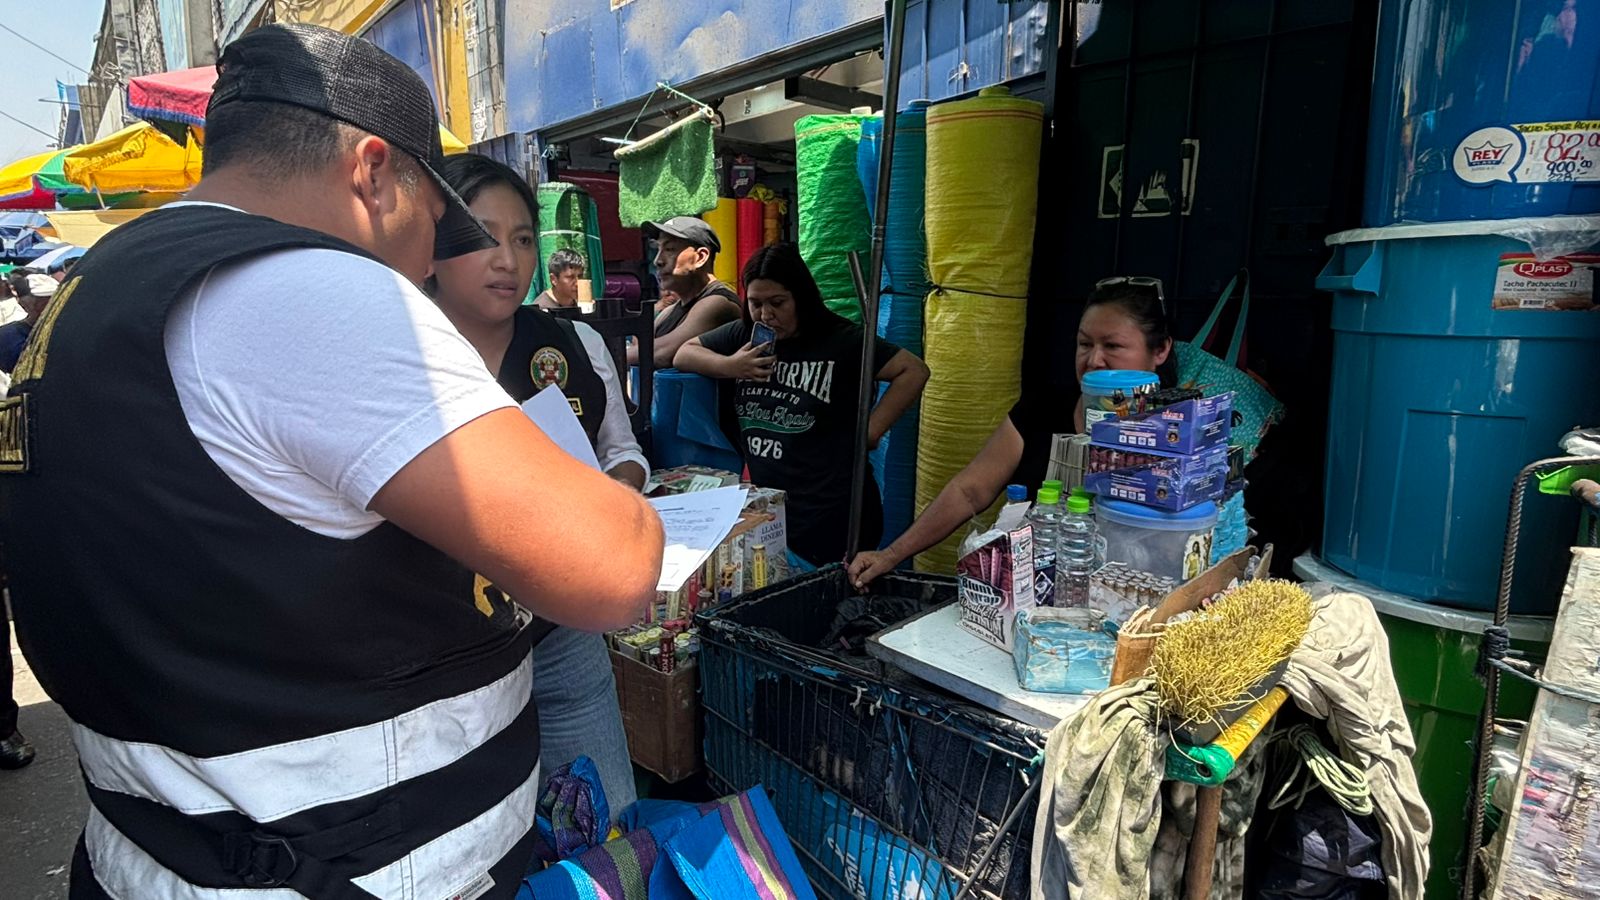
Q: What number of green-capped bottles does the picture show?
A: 4